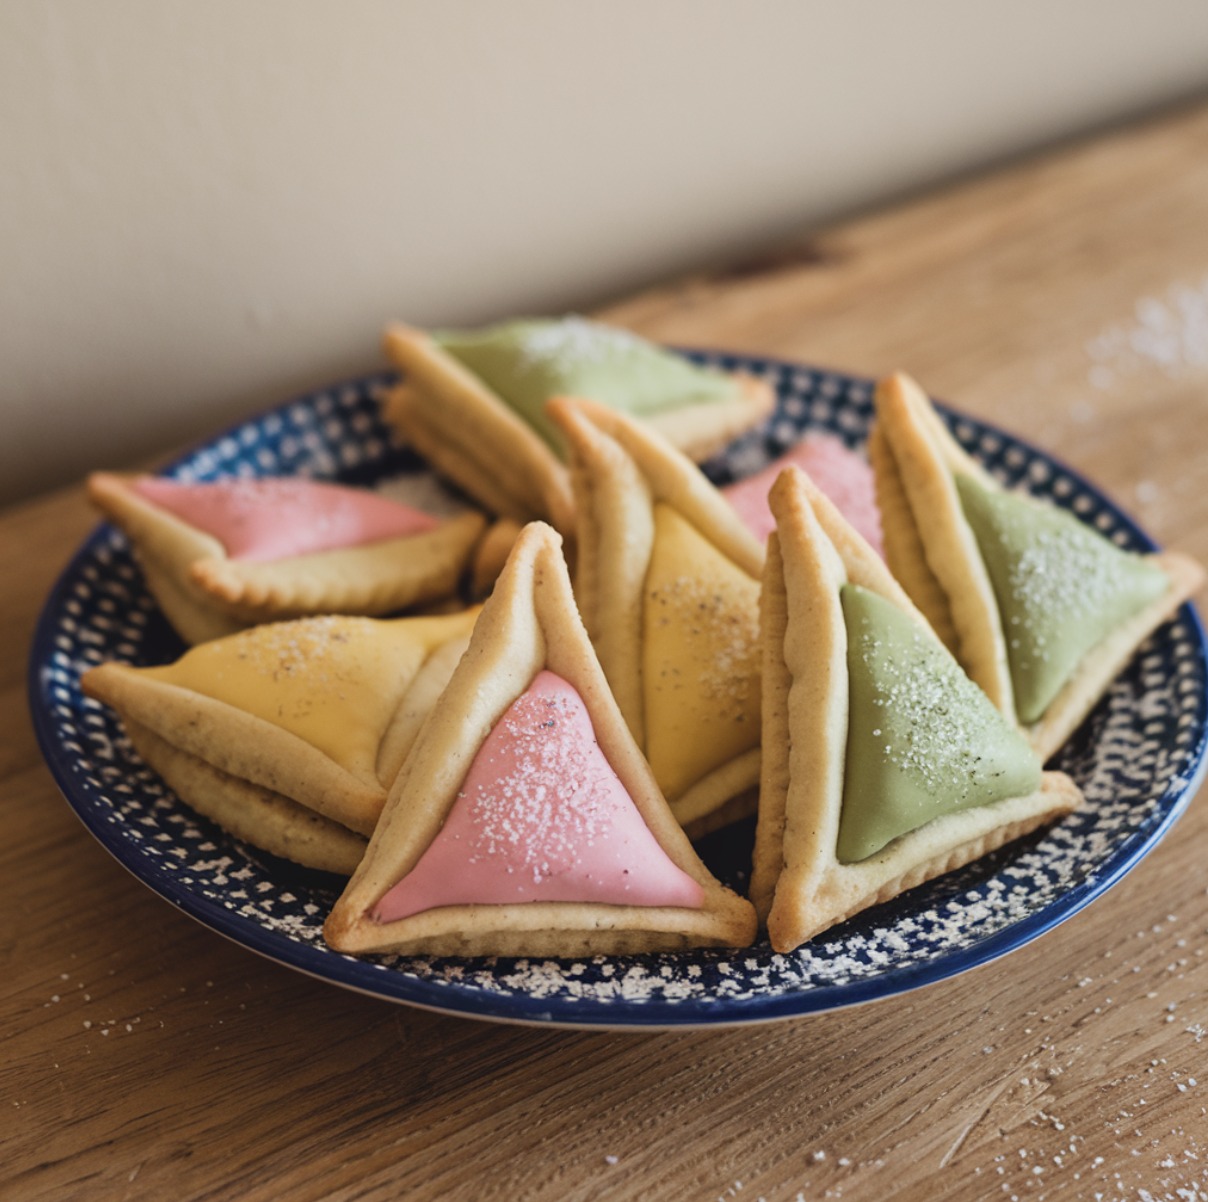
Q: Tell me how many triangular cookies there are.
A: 8